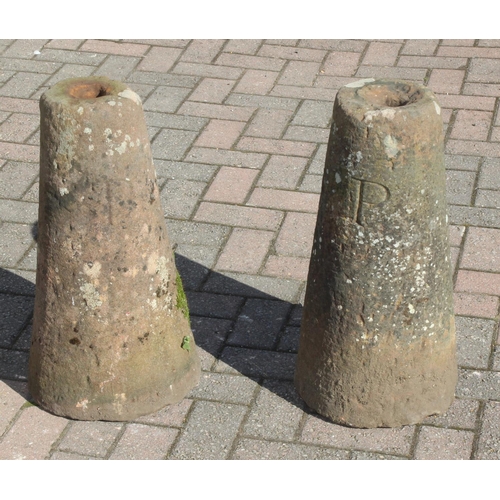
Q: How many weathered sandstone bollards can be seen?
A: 2